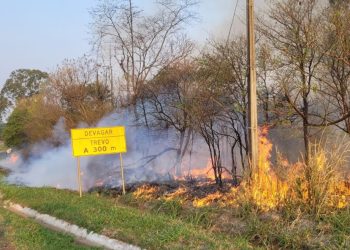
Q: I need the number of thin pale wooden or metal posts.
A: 2